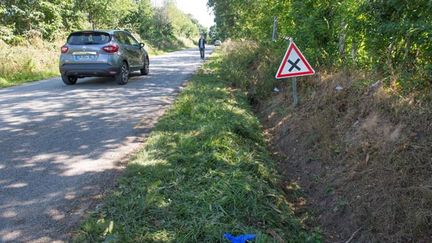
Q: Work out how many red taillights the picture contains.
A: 2